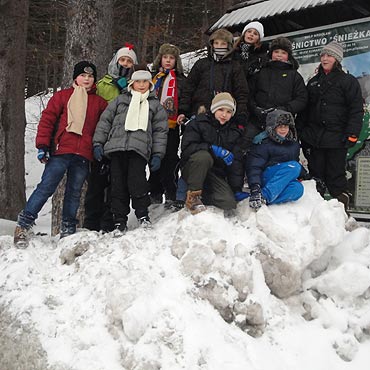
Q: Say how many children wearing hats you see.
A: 10